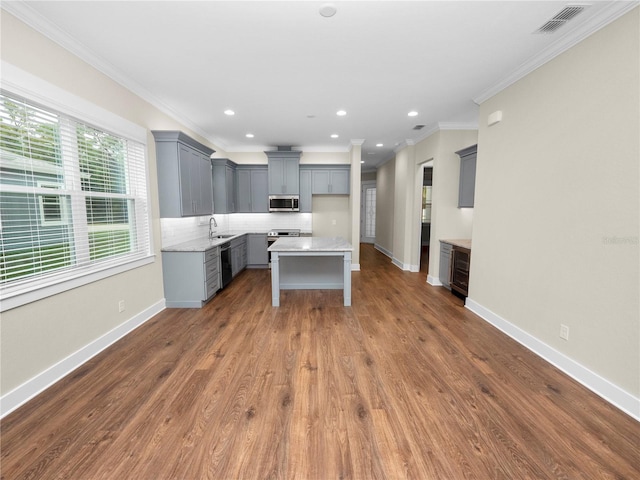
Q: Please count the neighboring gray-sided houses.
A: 1